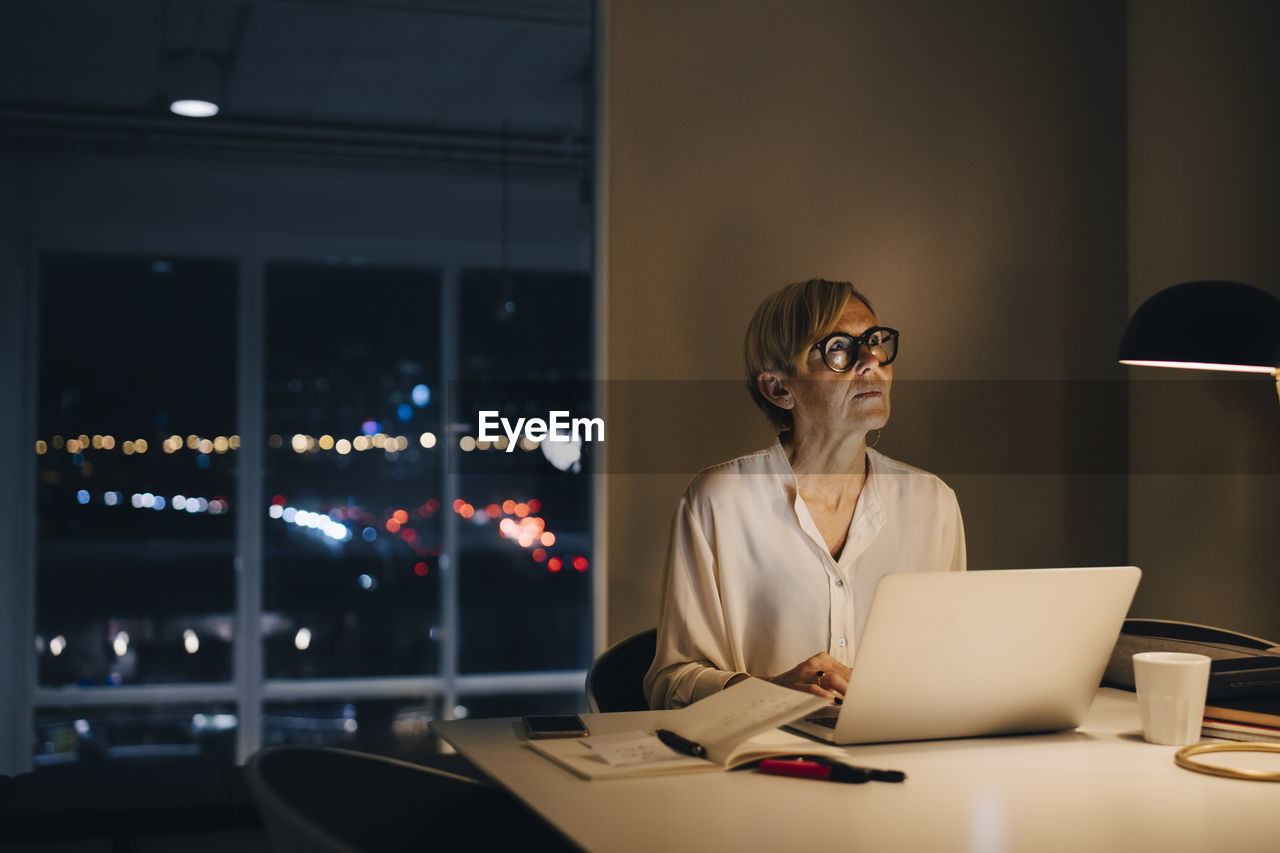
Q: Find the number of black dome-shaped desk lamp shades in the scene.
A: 1